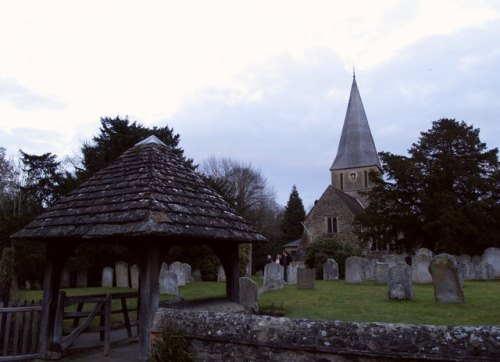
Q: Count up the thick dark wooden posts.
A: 3